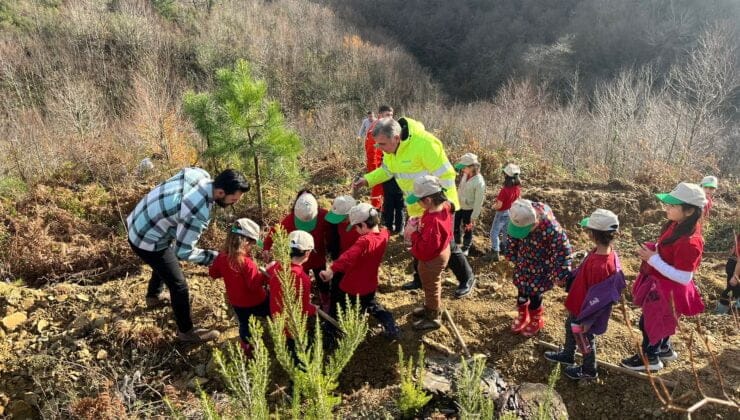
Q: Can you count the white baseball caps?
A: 12